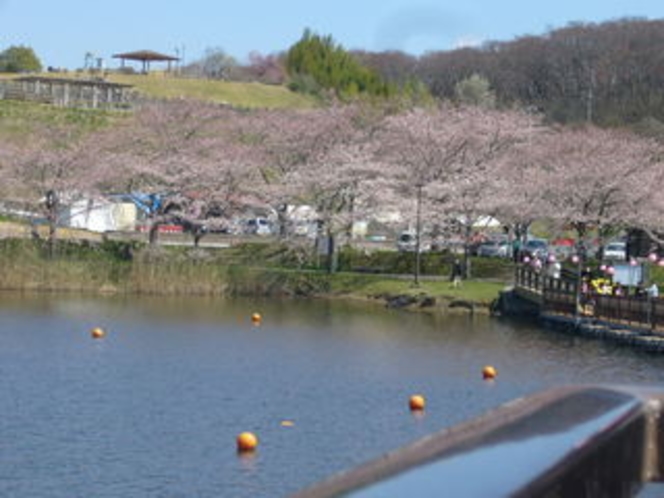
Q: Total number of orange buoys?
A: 5